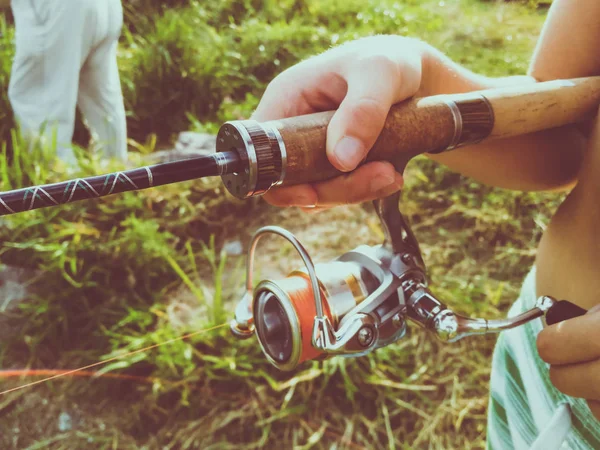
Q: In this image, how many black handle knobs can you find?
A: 1